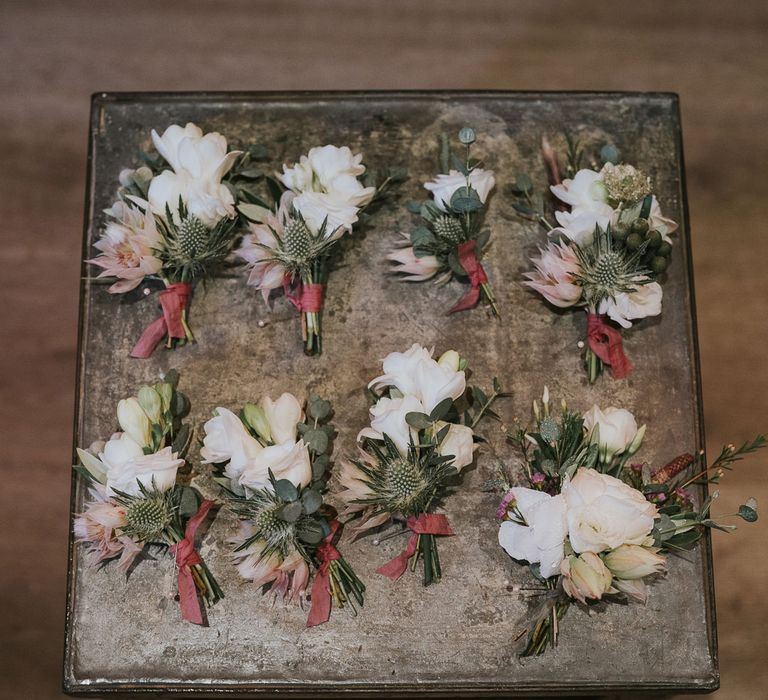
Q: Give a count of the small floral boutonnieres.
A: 8